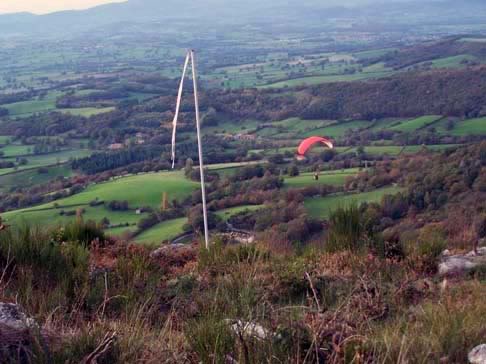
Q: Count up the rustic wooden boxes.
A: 0